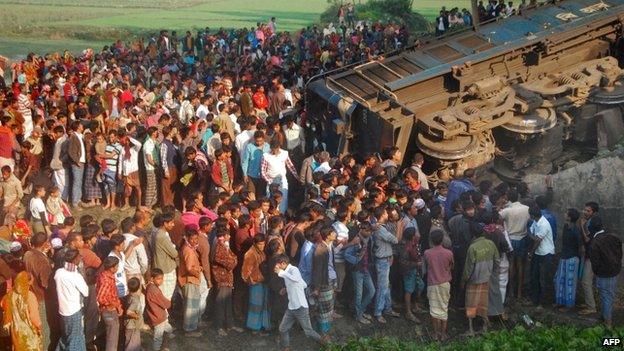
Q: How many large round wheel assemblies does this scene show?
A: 3